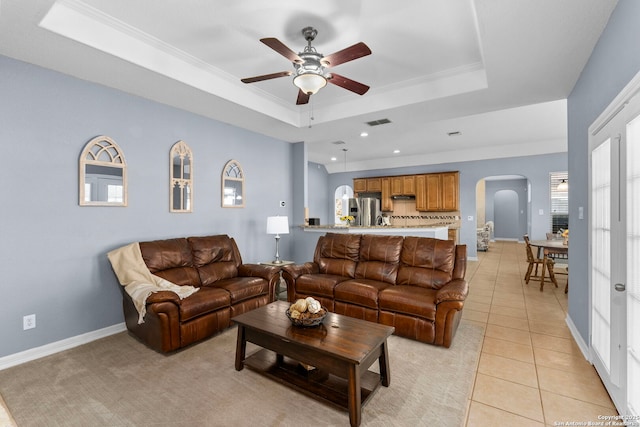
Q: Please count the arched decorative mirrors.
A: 3